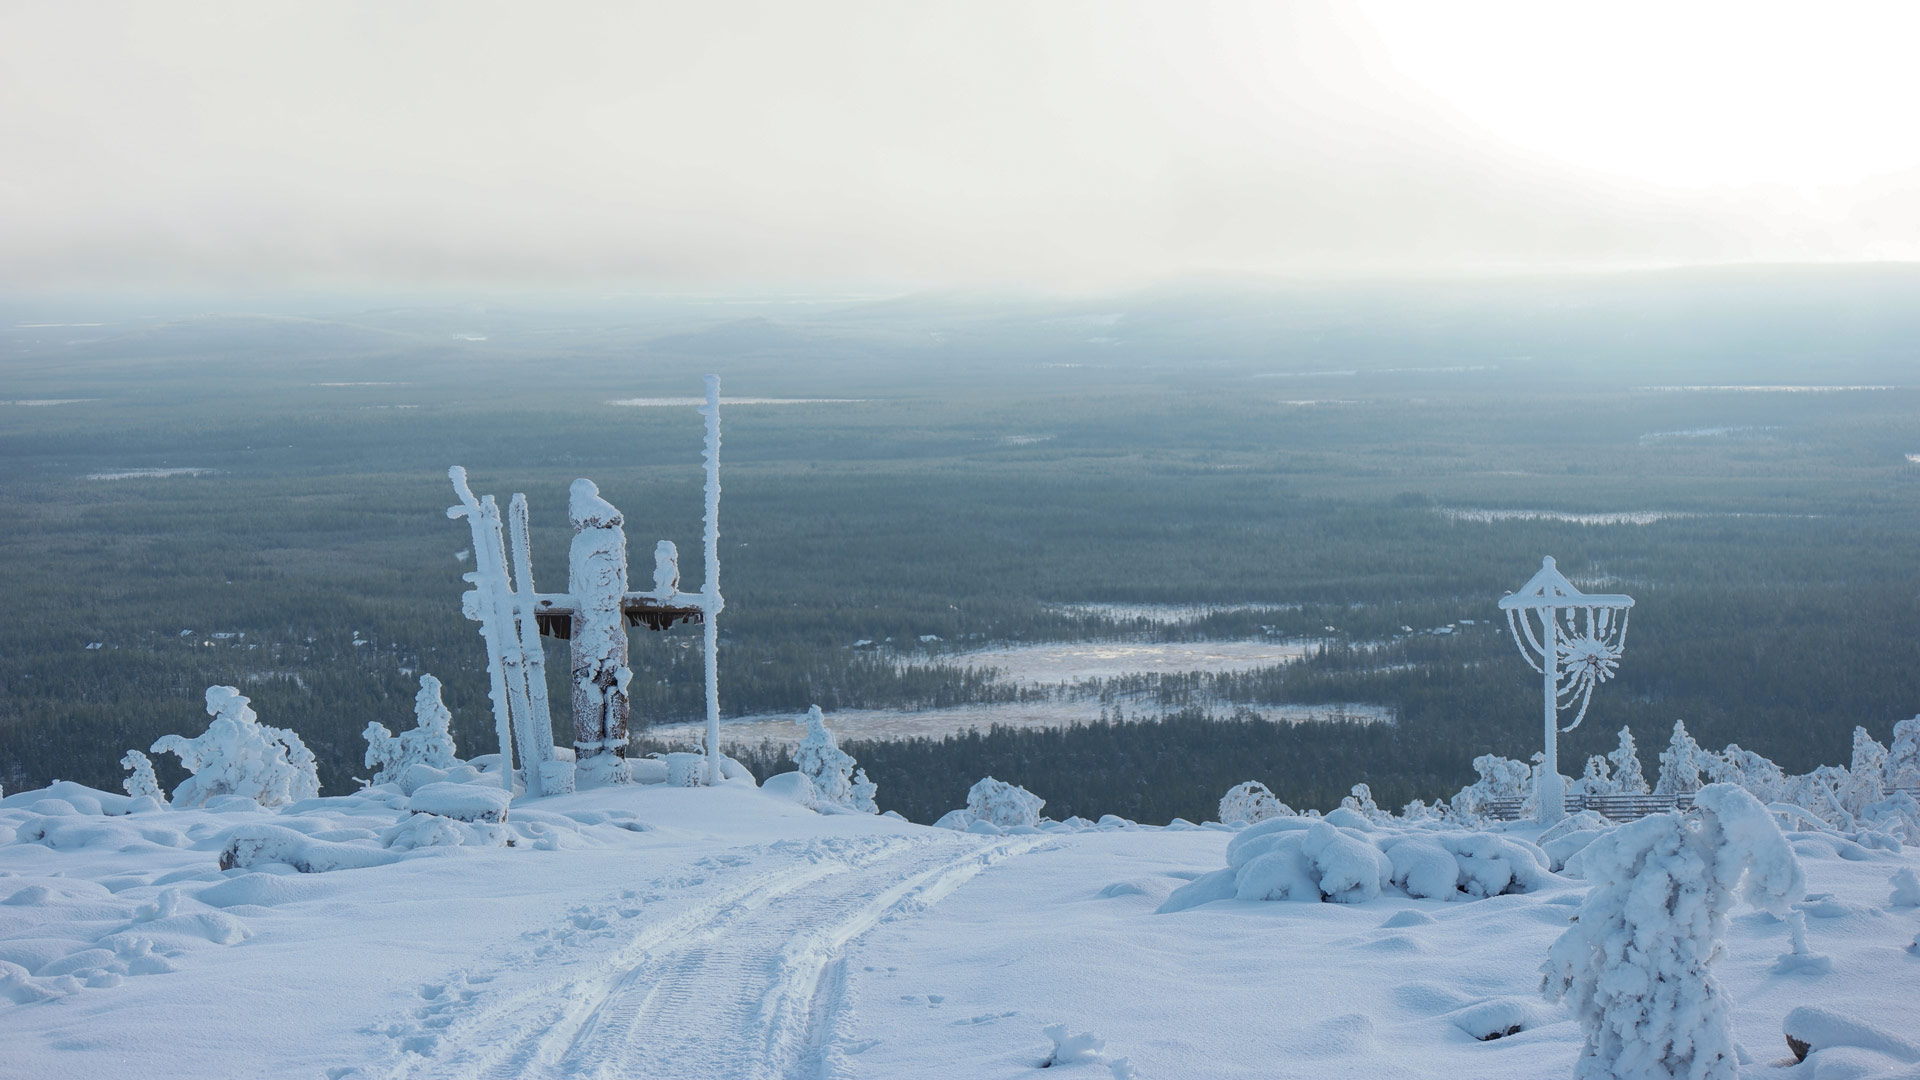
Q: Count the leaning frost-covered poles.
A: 3